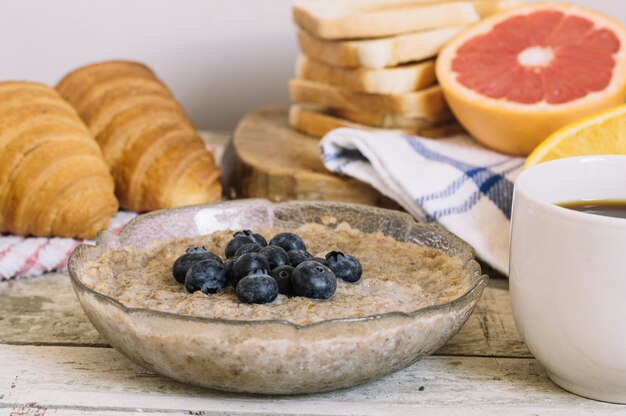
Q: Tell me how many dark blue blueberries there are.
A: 14